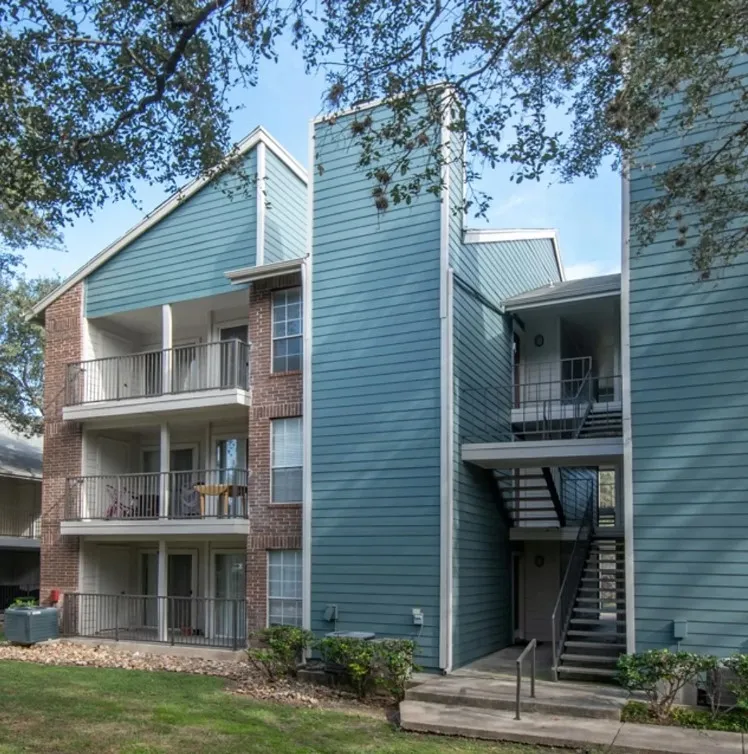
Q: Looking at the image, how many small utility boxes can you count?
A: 3